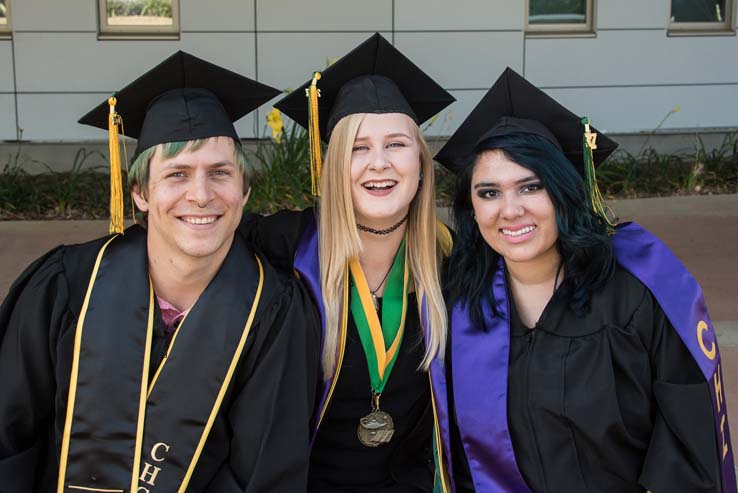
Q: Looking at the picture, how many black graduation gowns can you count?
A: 3